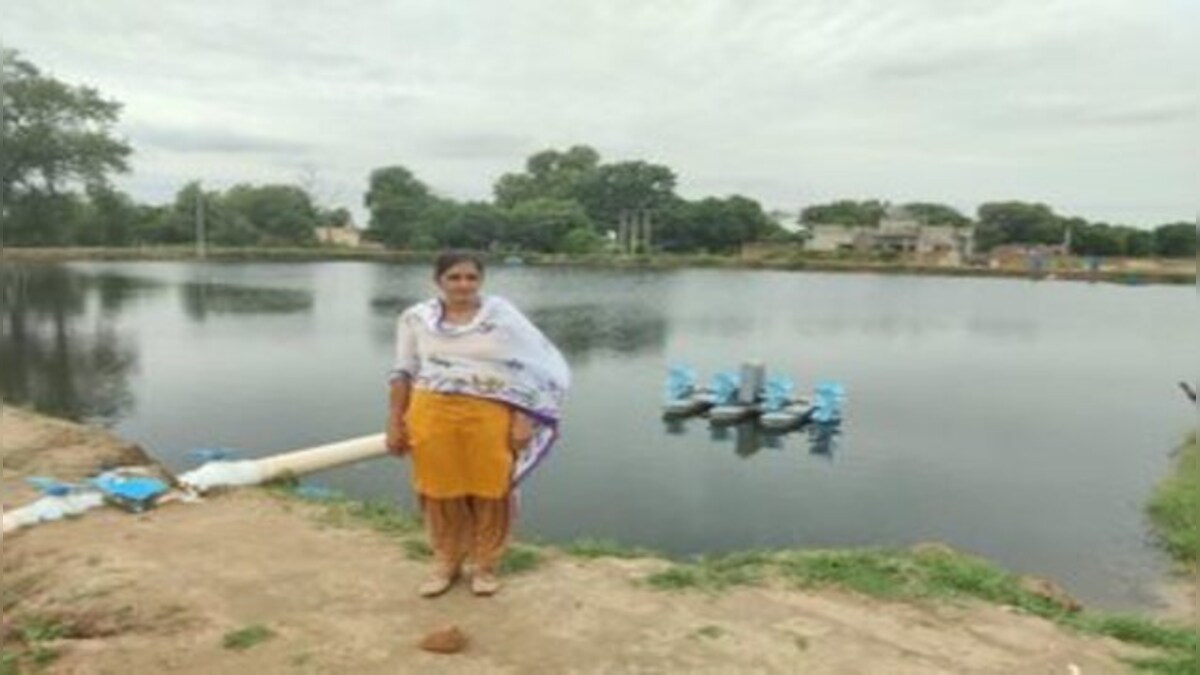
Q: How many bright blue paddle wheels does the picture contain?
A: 4